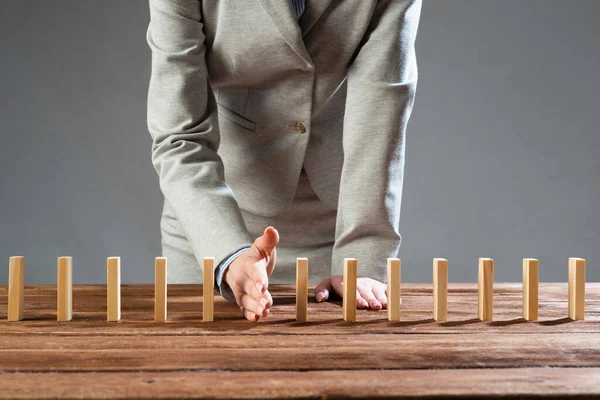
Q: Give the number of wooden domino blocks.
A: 12